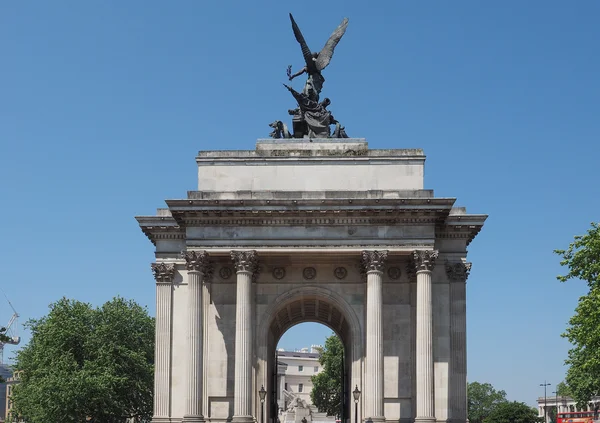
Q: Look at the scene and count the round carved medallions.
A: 5